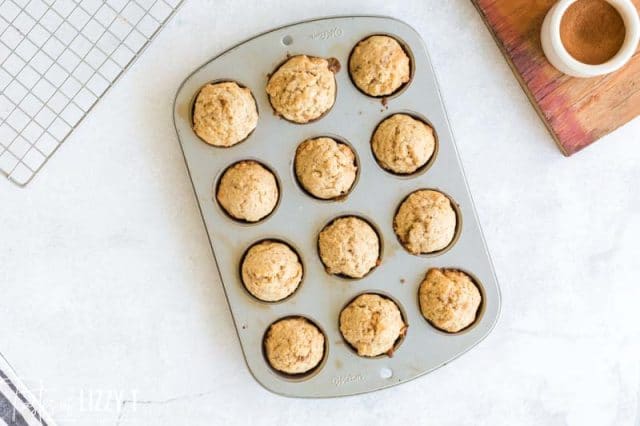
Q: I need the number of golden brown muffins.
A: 12